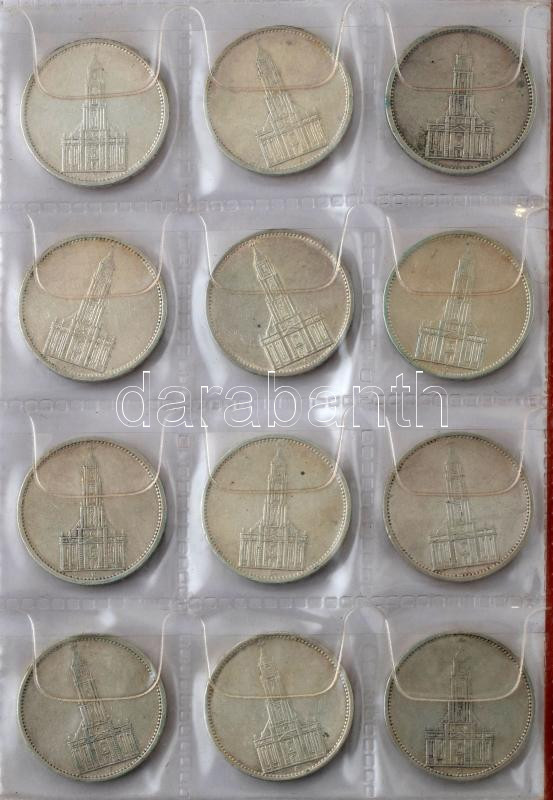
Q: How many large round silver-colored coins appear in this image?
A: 12